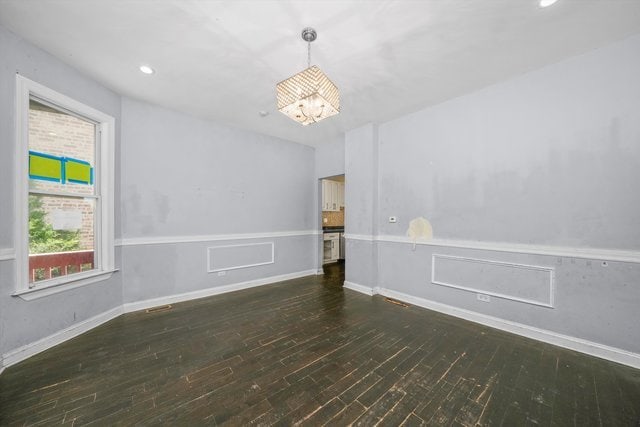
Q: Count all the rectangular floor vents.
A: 2